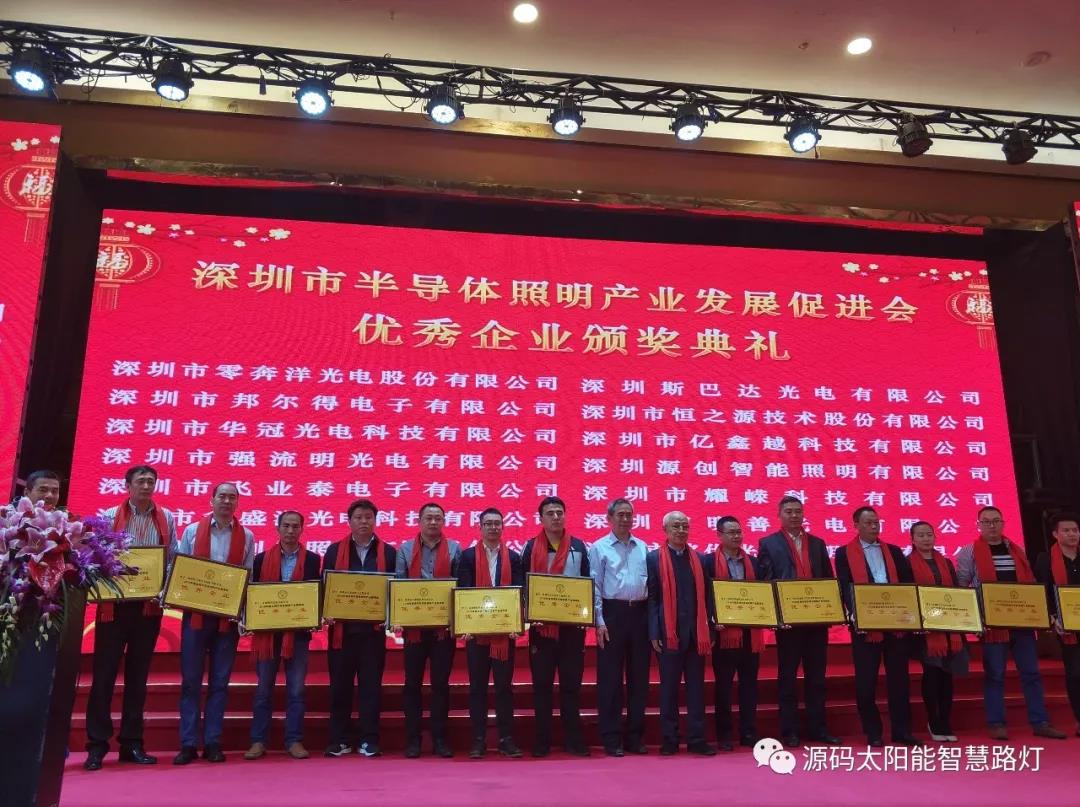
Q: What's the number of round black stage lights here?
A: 9